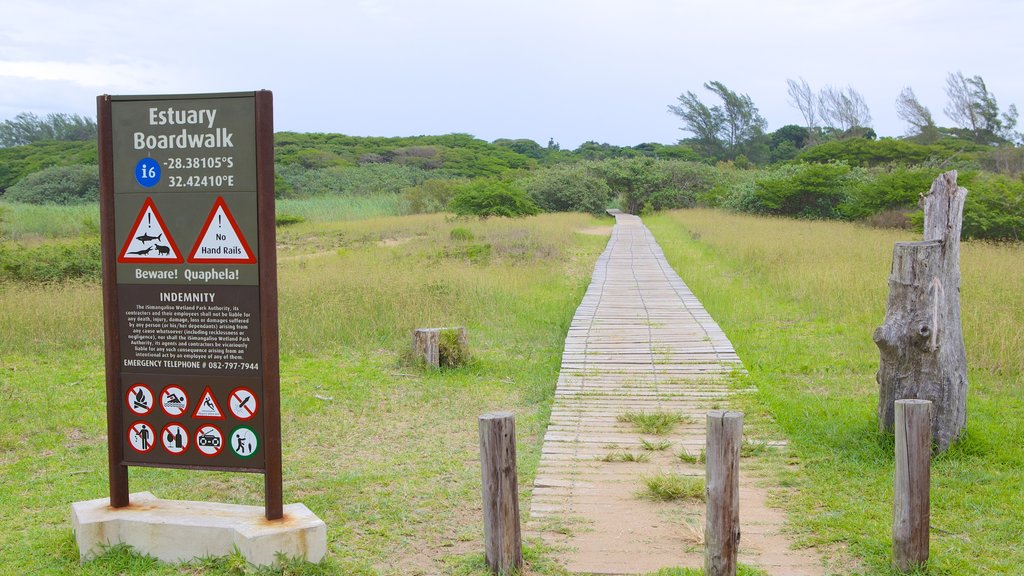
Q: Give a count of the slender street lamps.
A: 0